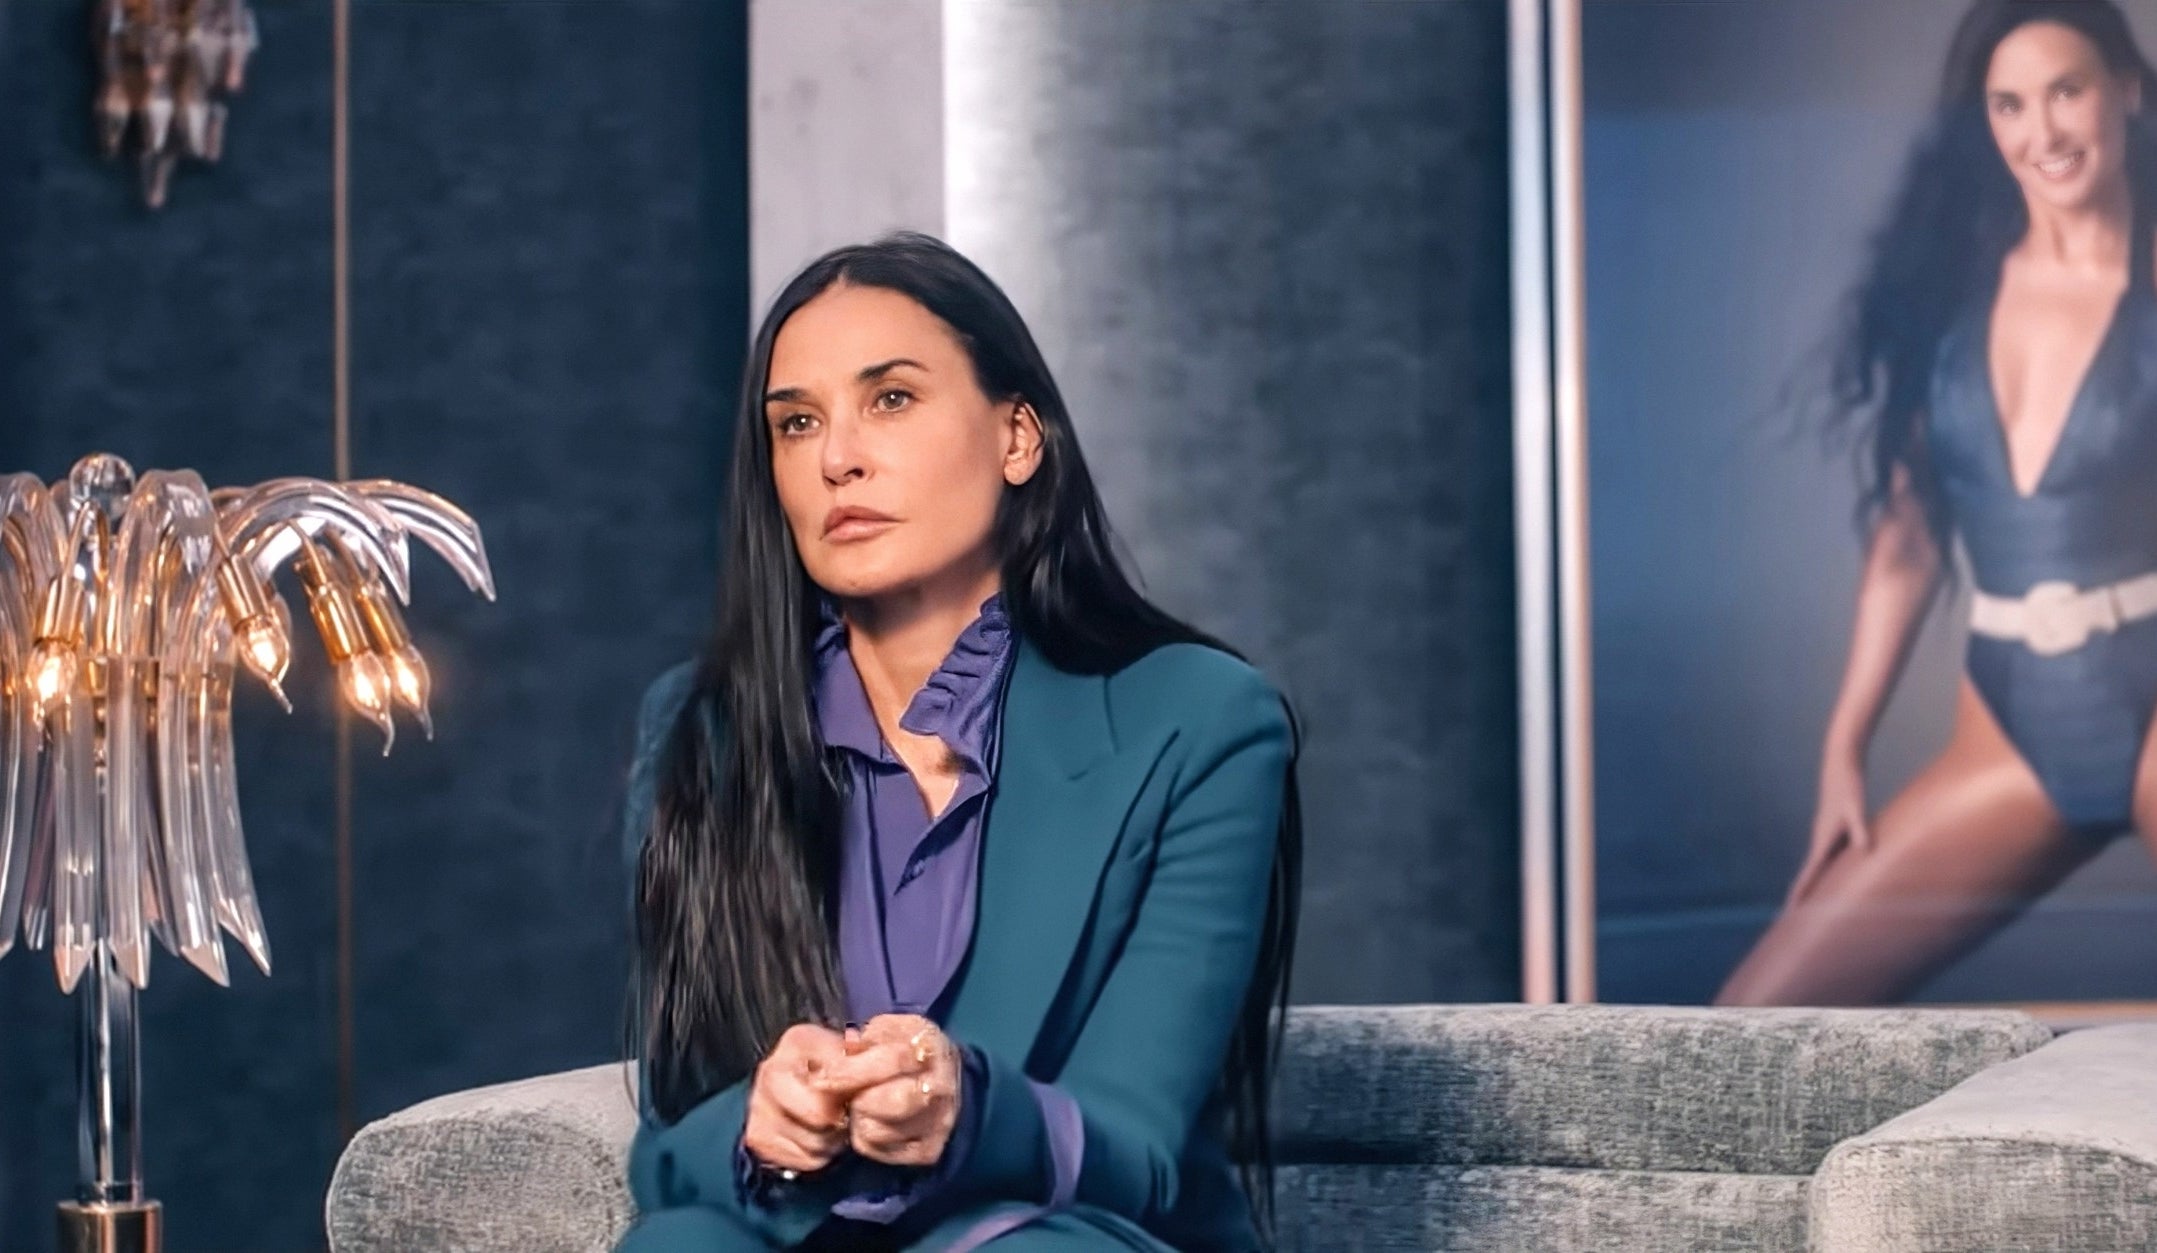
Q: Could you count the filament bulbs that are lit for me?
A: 4